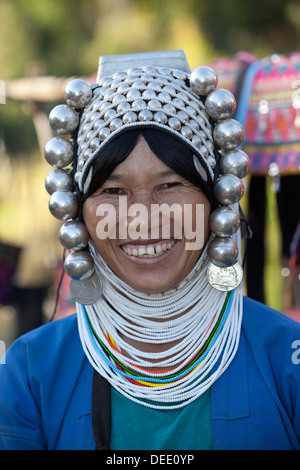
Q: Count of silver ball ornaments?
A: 14